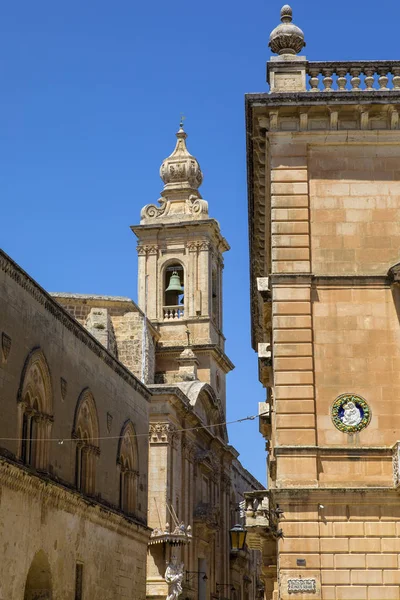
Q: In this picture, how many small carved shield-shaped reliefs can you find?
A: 3